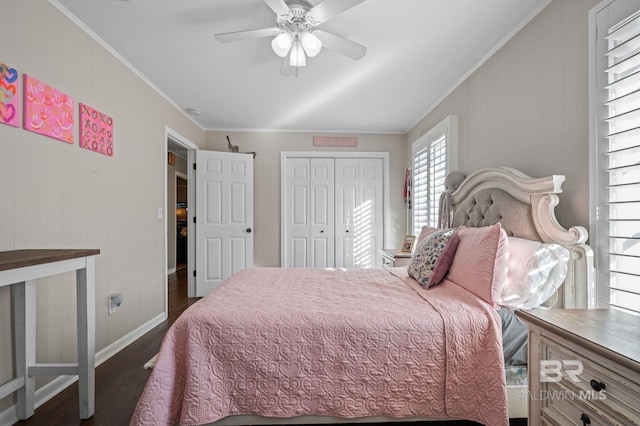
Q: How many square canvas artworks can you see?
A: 3